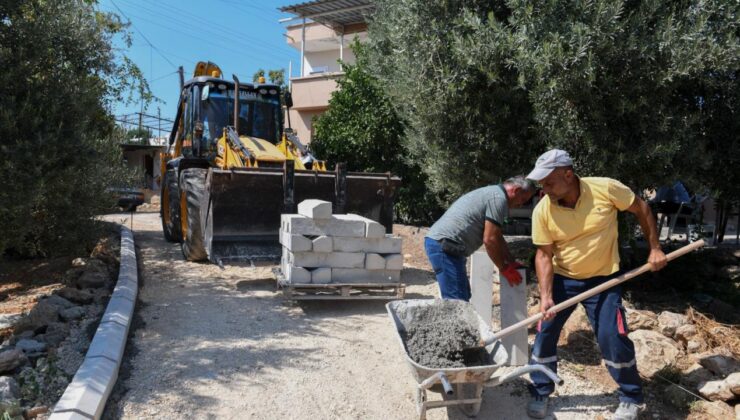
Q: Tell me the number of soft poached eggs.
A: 0